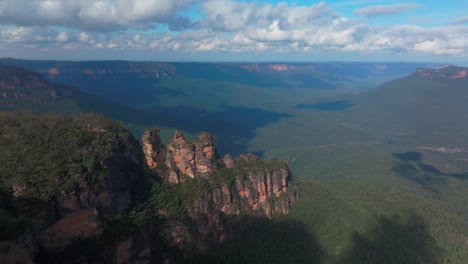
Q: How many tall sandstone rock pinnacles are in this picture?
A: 3